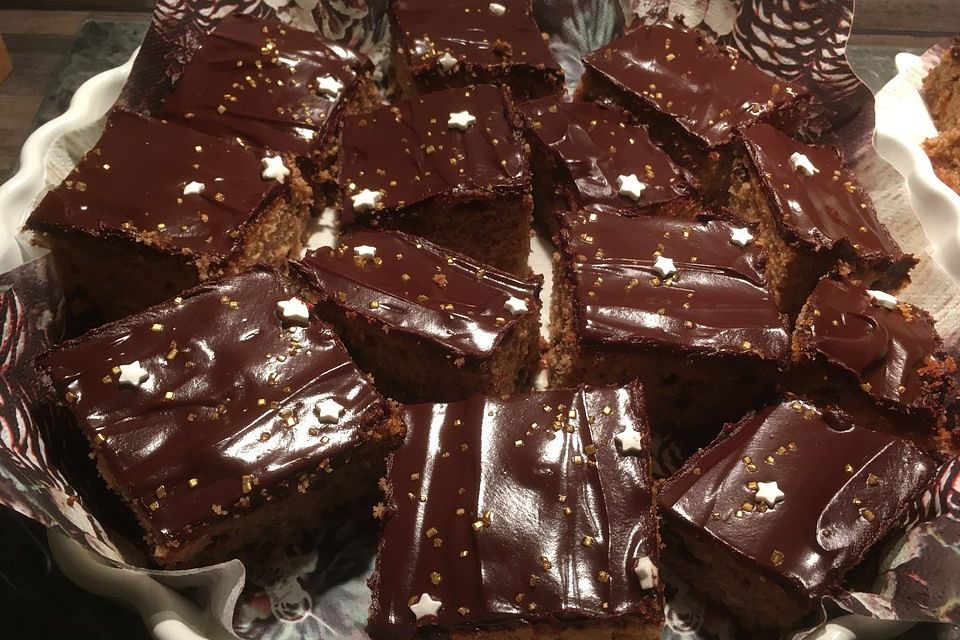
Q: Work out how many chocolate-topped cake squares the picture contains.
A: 13